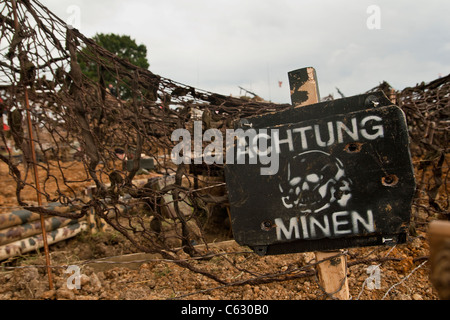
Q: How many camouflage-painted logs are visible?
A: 3